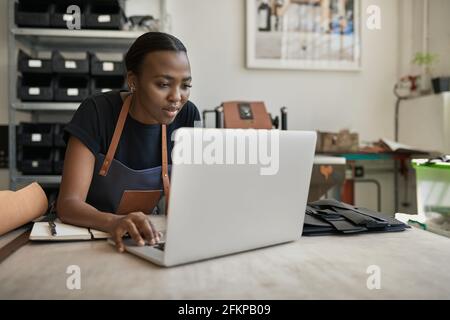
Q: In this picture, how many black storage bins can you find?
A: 13